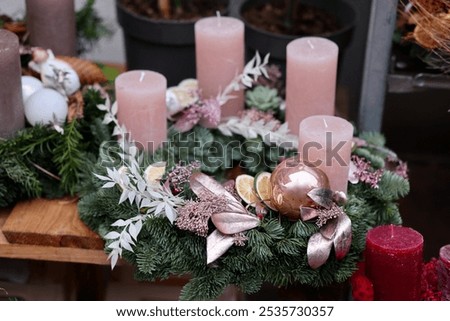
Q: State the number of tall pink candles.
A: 4